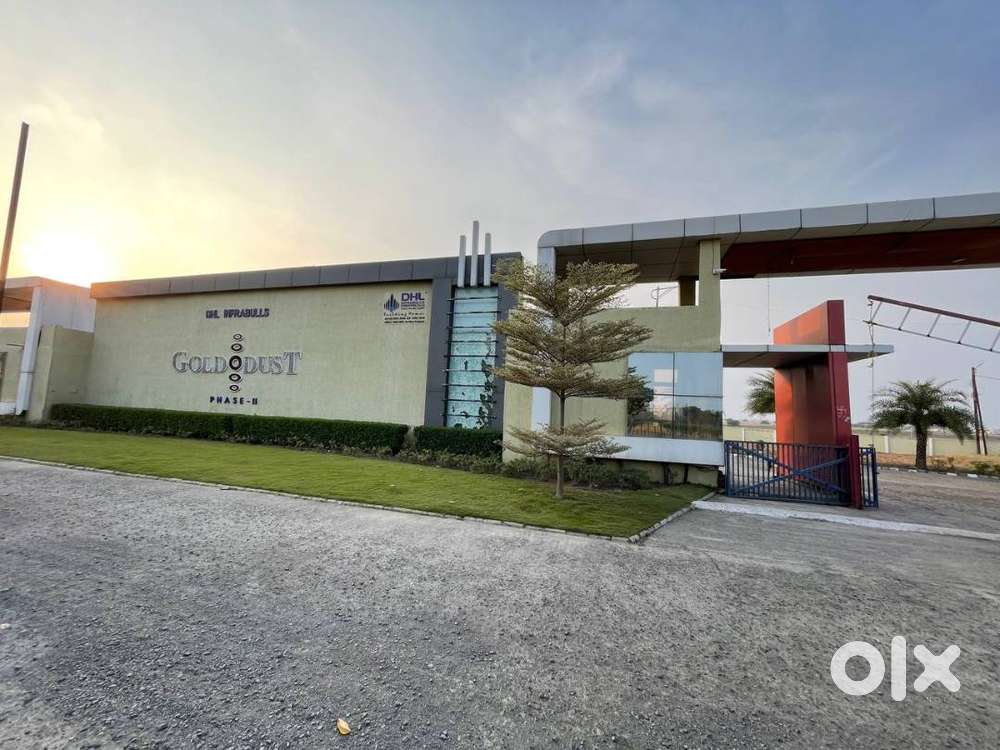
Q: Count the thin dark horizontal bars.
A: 9